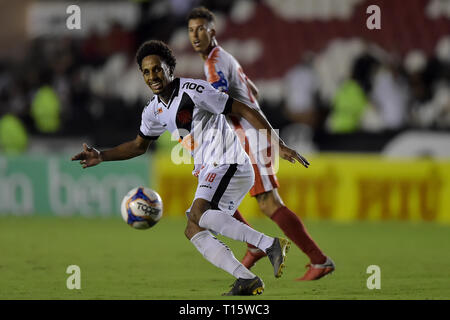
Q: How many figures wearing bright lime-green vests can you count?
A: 3